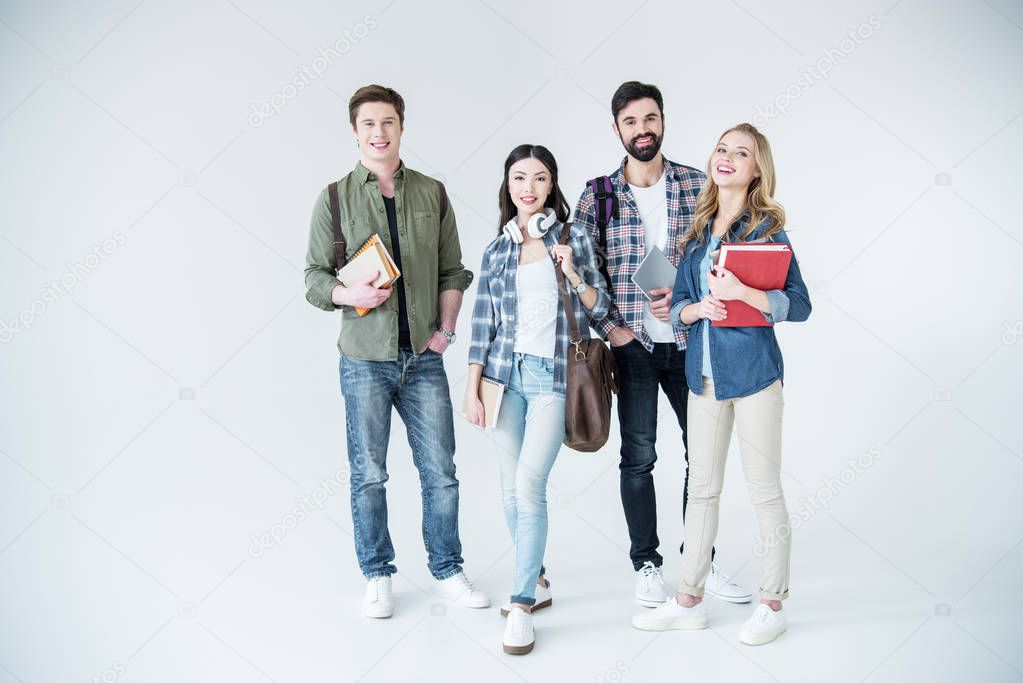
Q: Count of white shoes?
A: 8